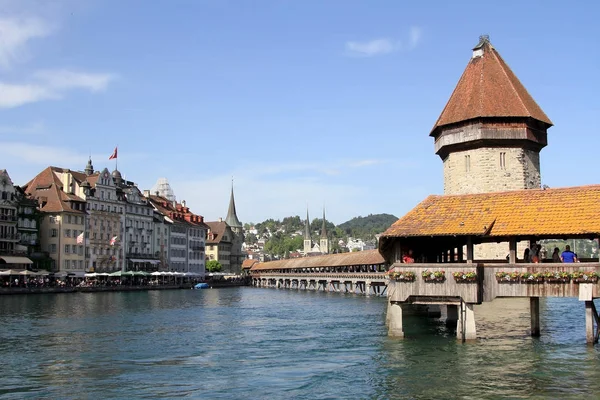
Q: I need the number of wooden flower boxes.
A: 7